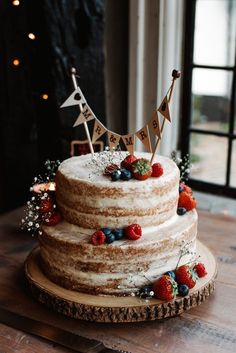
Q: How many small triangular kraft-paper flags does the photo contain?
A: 8